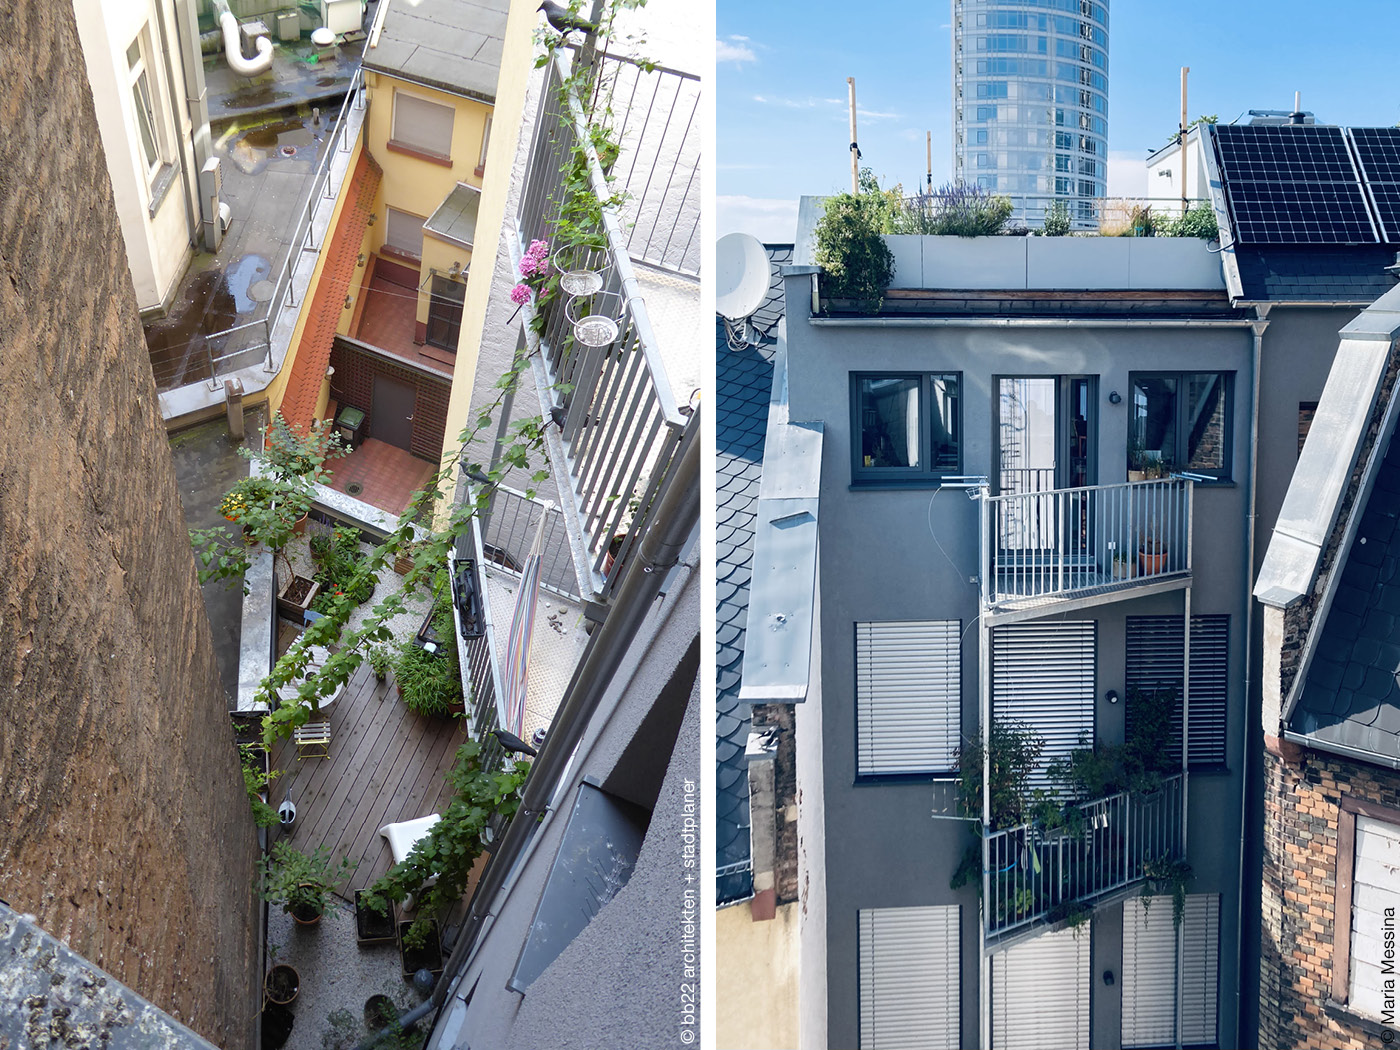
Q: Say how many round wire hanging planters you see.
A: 2